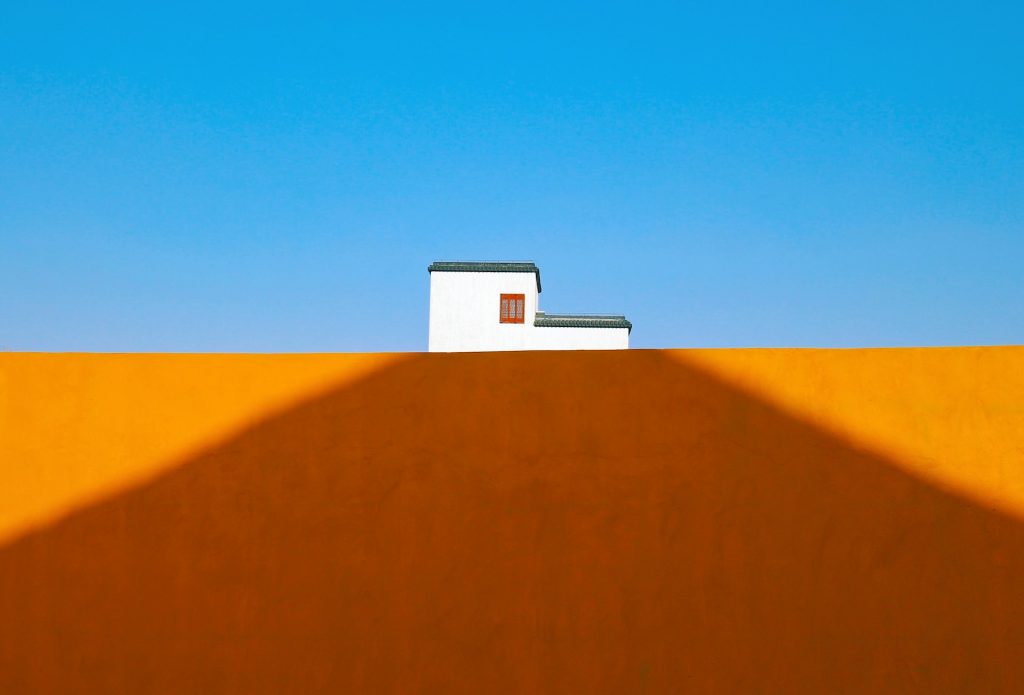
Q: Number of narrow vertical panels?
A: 3